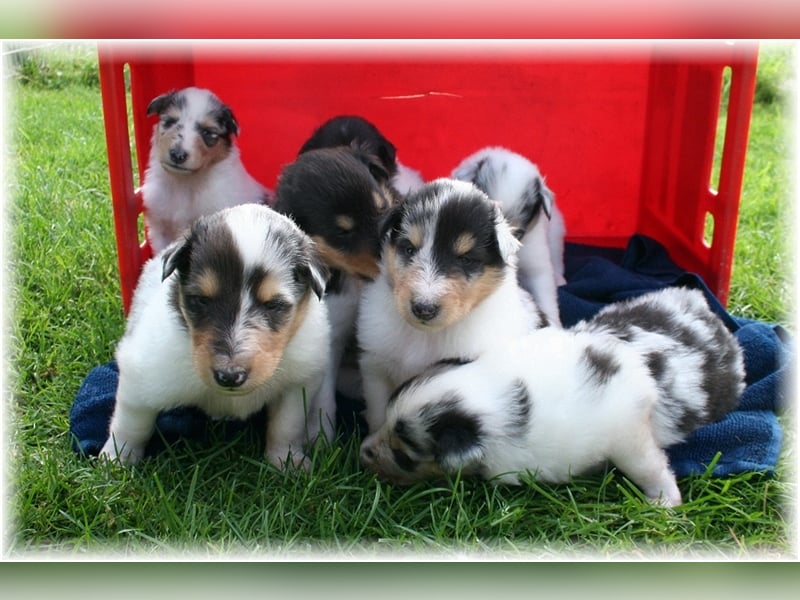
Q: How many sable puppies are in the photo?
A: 0